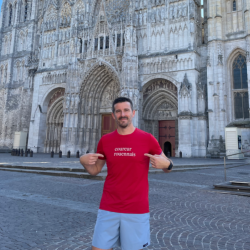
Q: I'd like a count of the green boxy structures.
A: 2